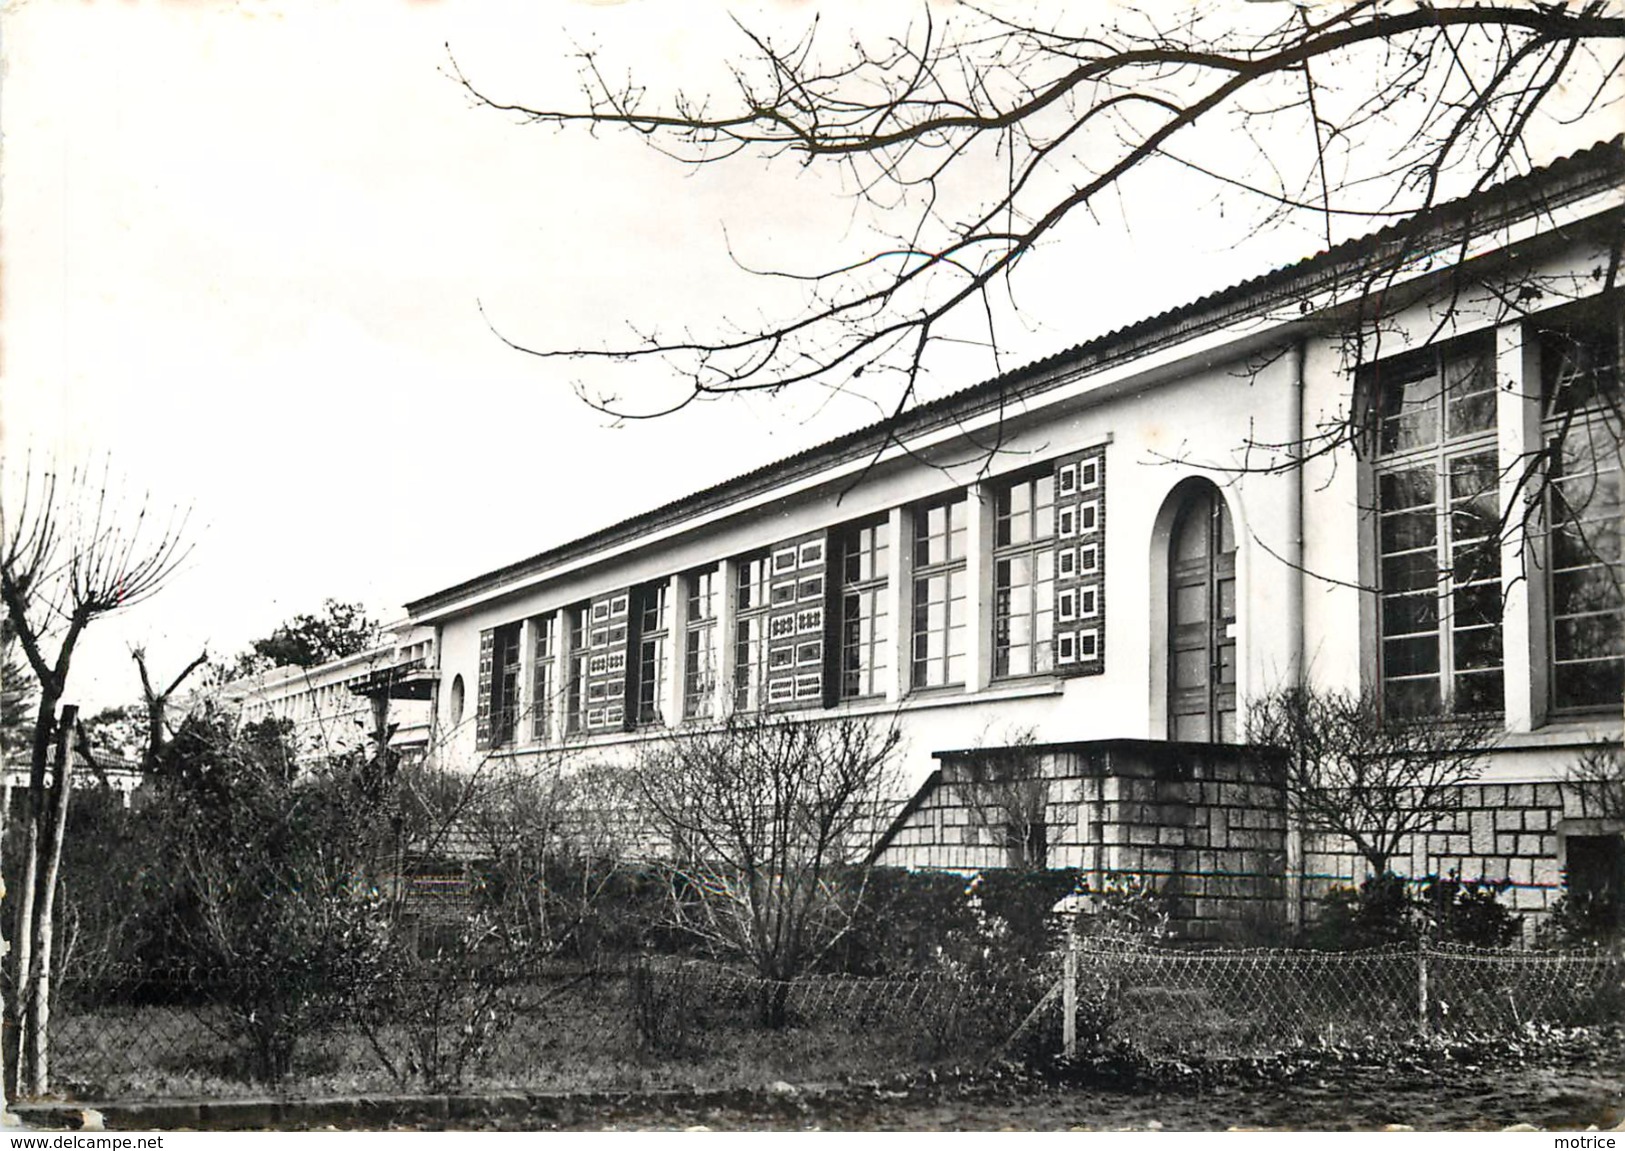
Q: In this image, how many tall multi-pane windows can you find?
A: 11